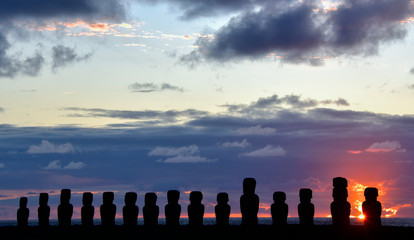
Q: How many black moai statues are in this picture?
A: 15